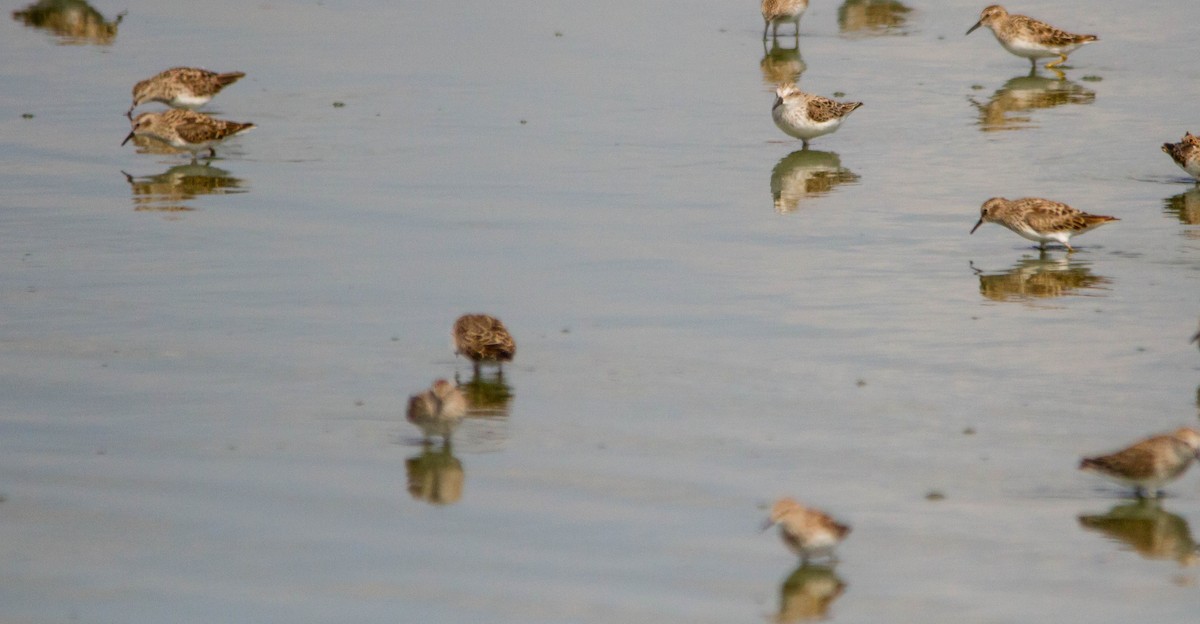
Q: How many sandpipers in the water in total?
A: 11